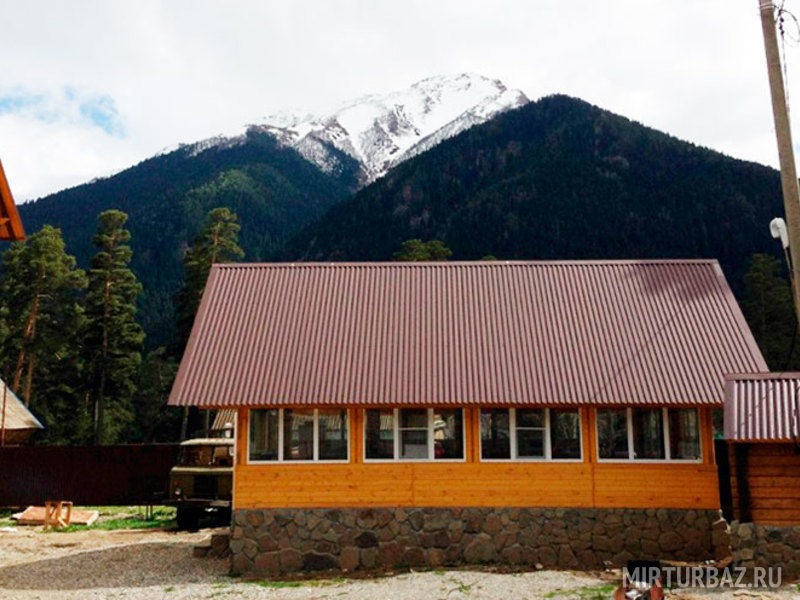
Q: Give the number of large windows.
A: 4